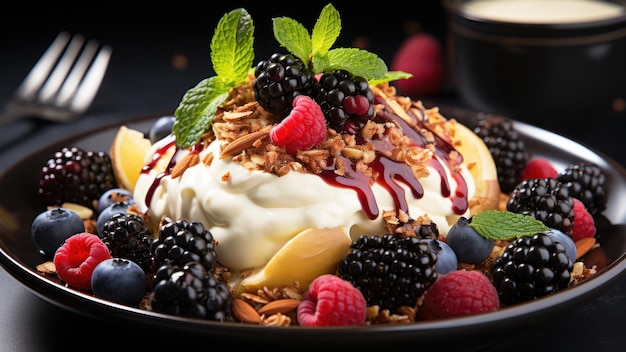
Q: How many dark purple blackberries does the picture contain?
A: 11